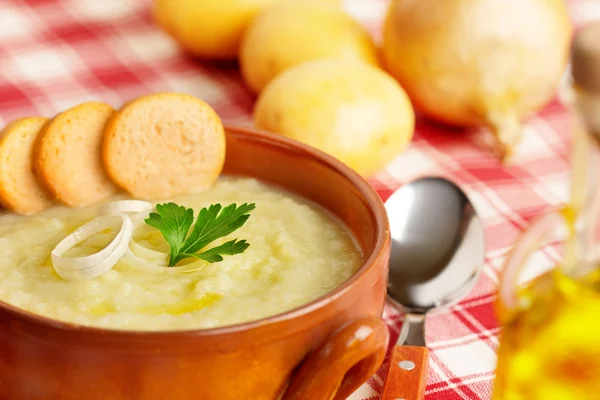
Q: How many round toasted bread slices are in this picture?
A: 3